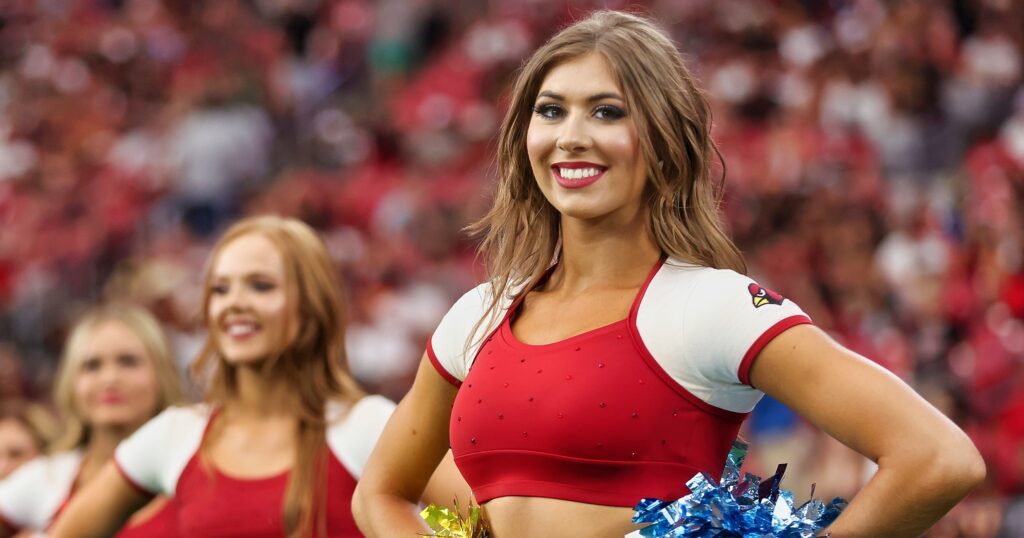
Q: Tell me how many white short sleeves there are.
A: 5